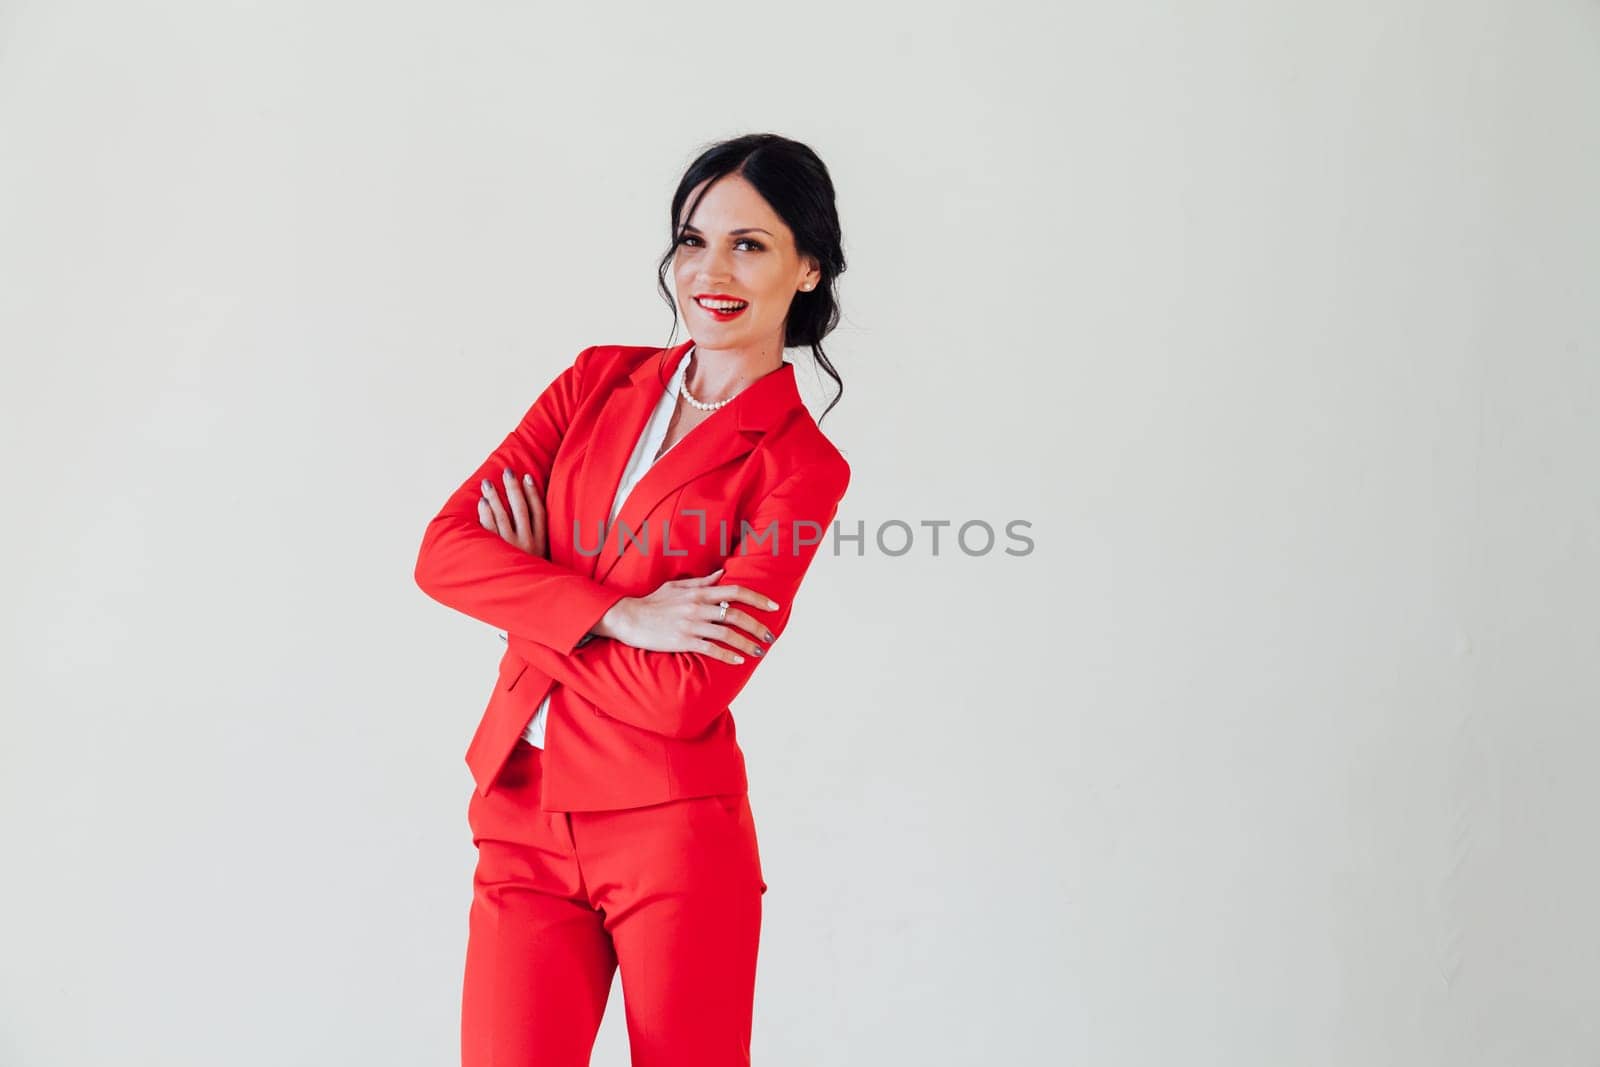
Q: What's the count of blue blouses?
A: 0